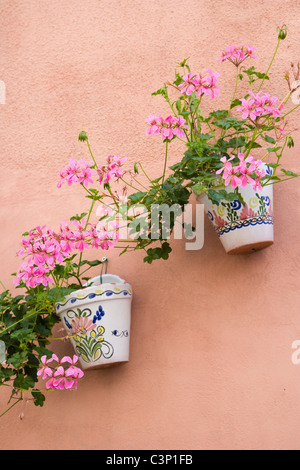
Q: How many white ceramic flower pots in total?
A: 2